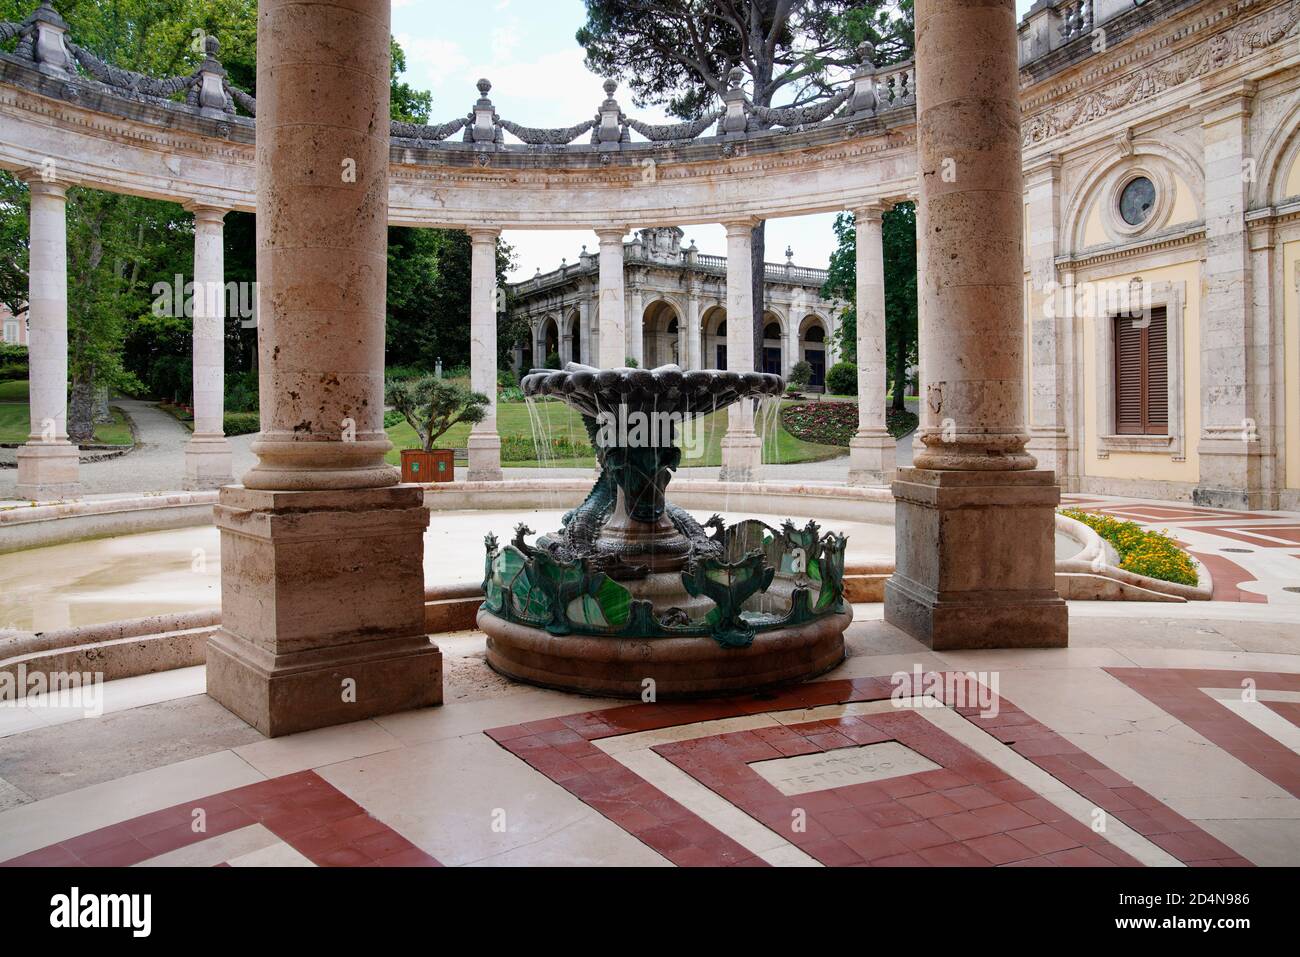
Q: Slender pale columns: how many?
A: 6